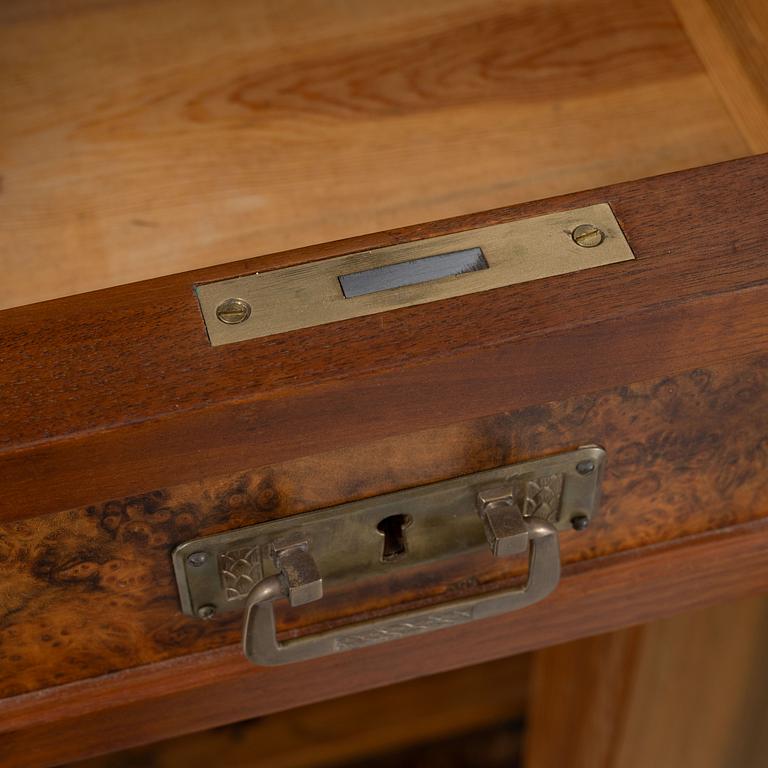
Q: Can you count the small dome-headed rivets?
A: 4